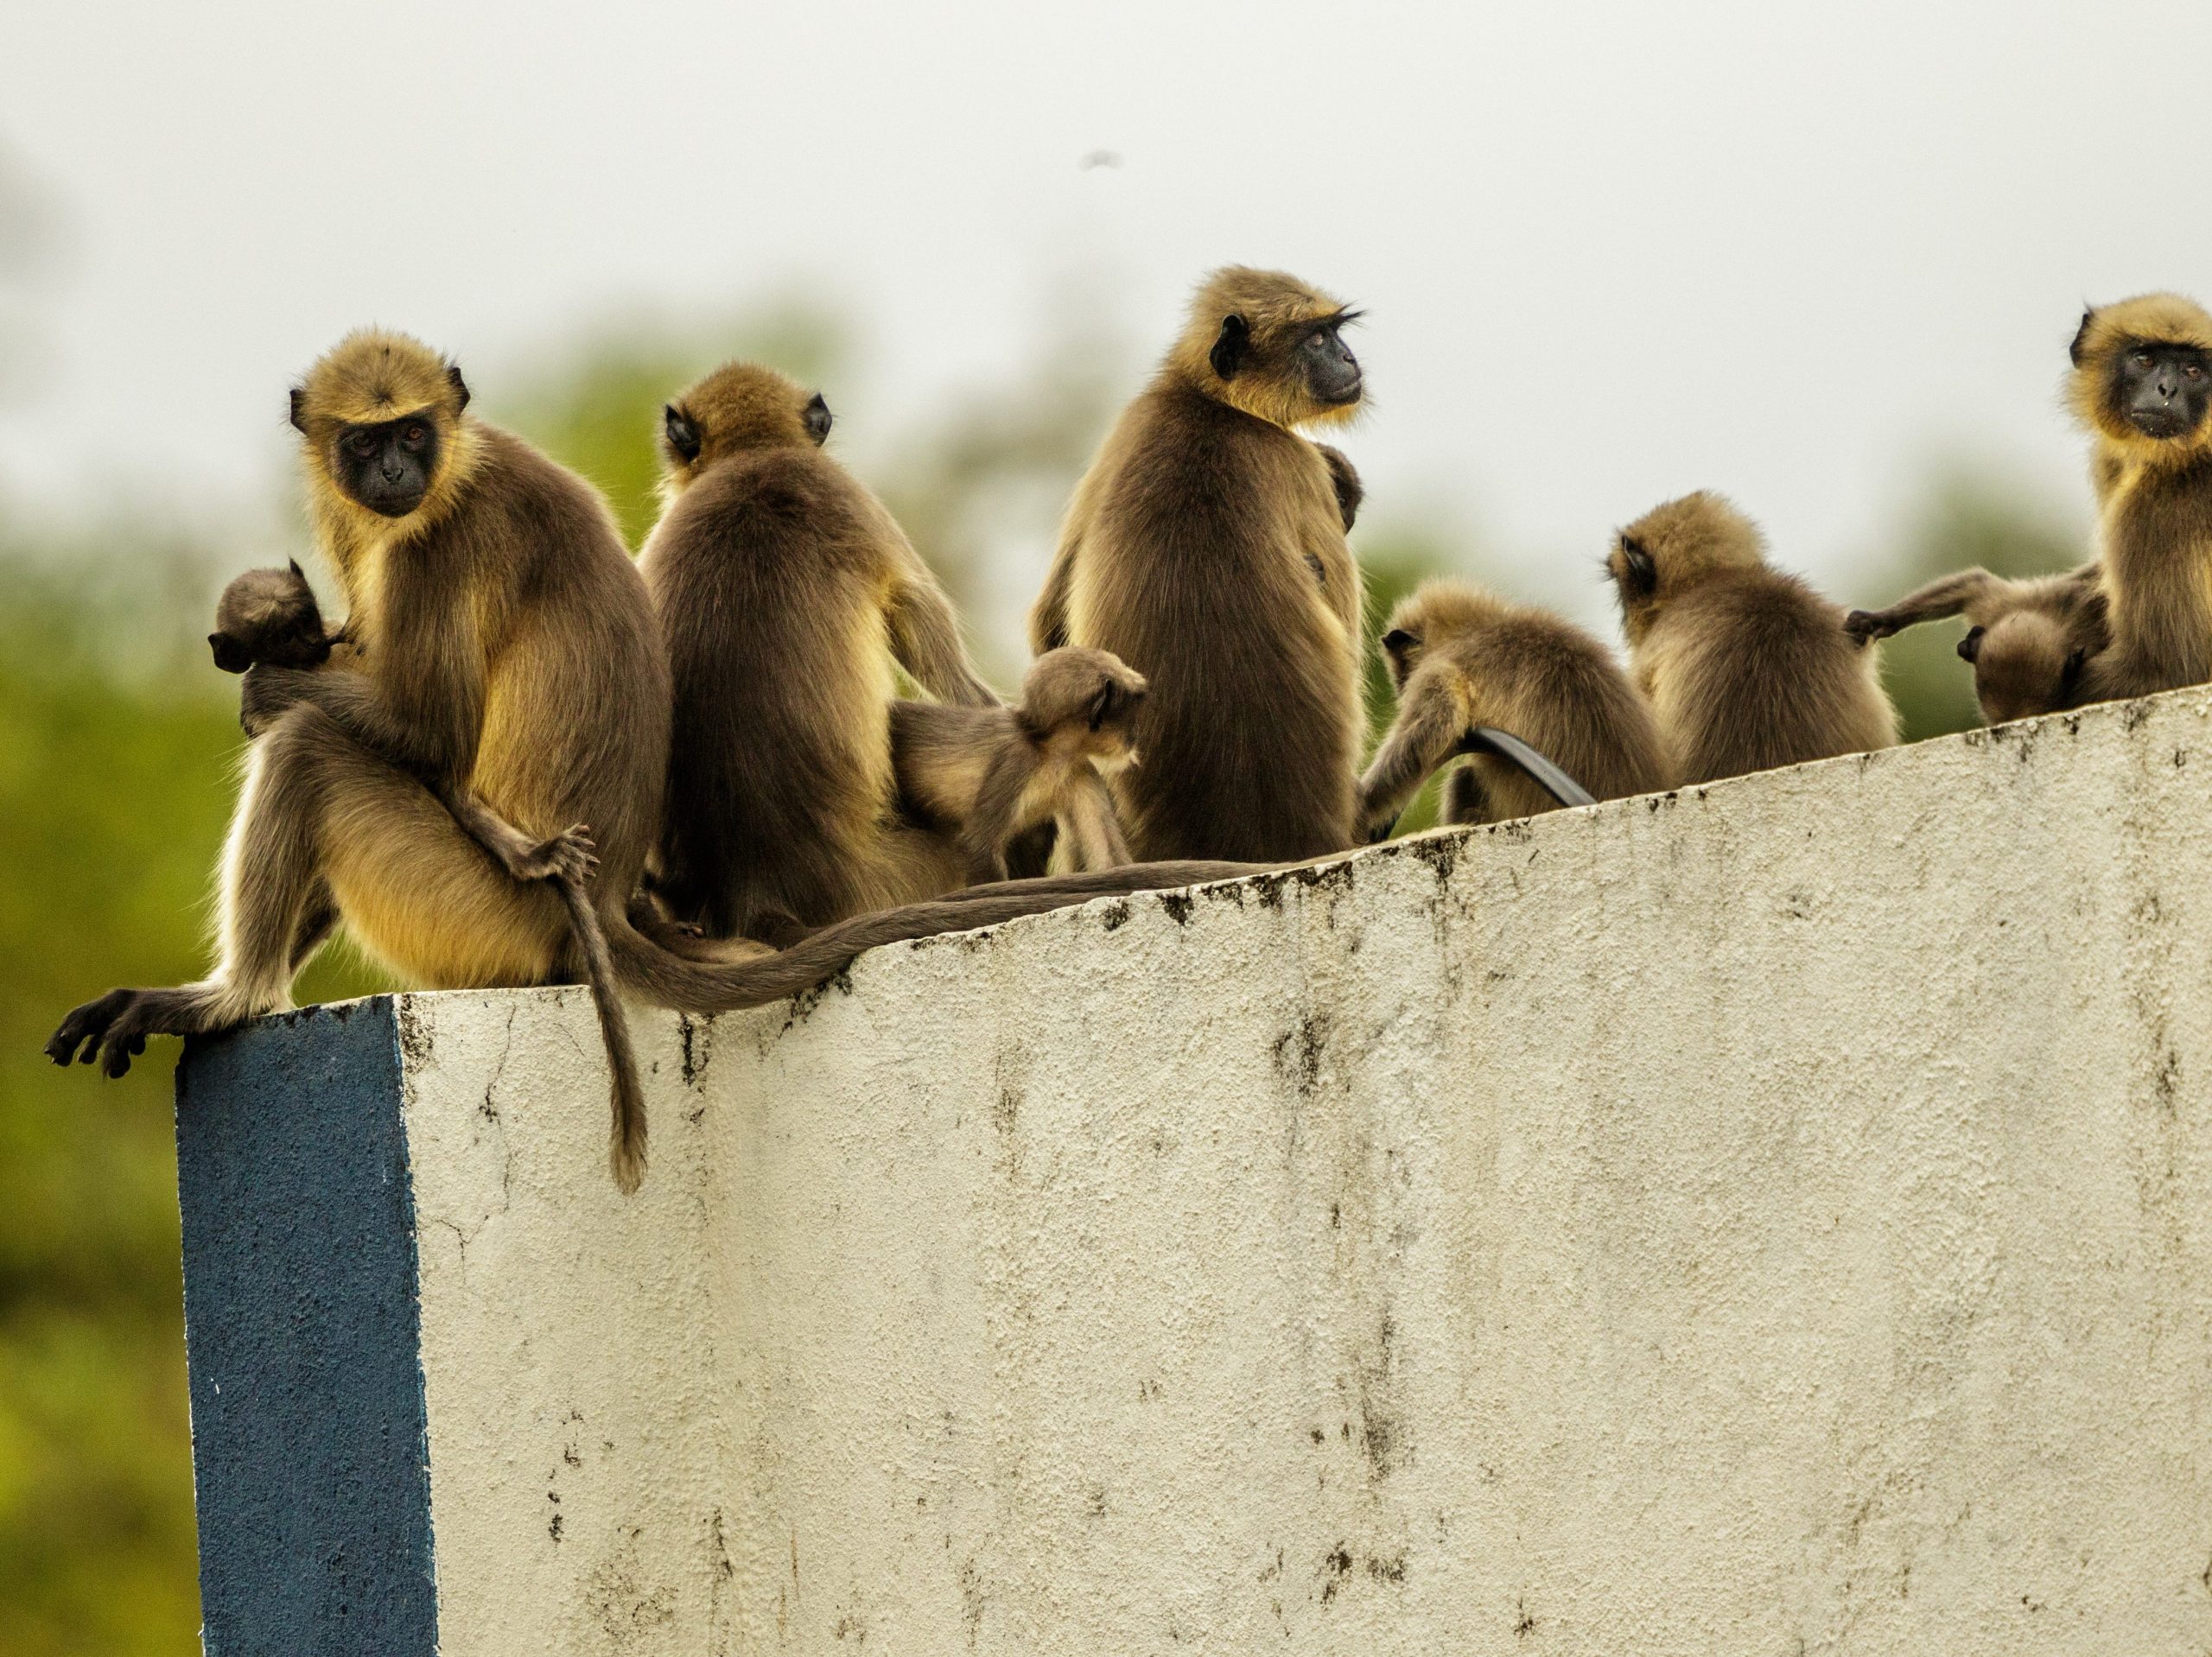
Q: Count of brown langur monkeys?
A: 10